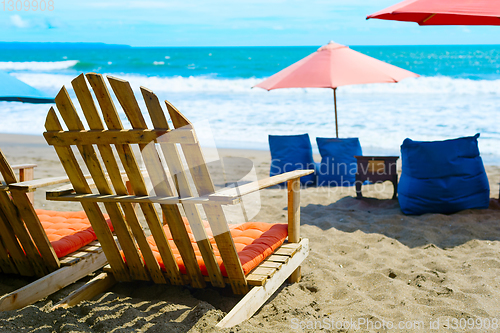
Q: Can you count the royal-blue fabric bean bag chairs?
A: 3